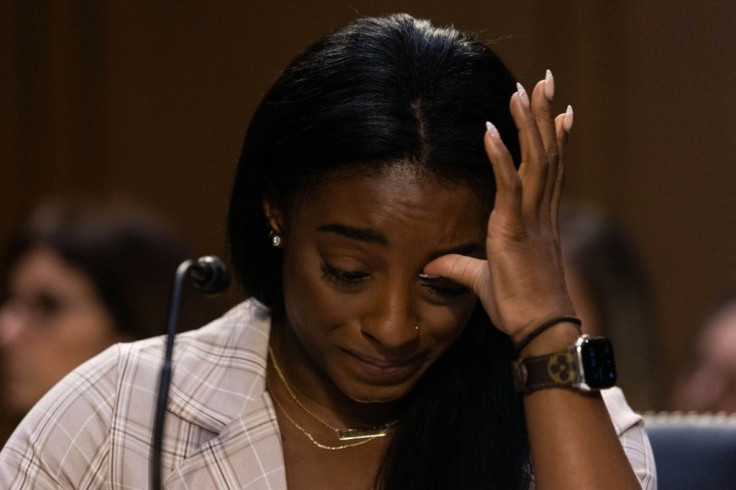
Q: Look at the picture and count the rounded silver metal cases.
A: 1